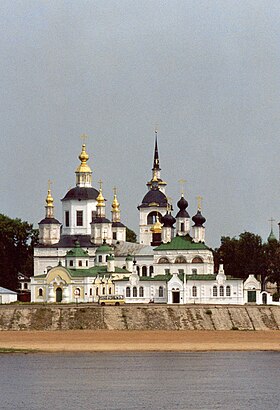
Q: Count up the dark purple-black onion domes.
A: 3